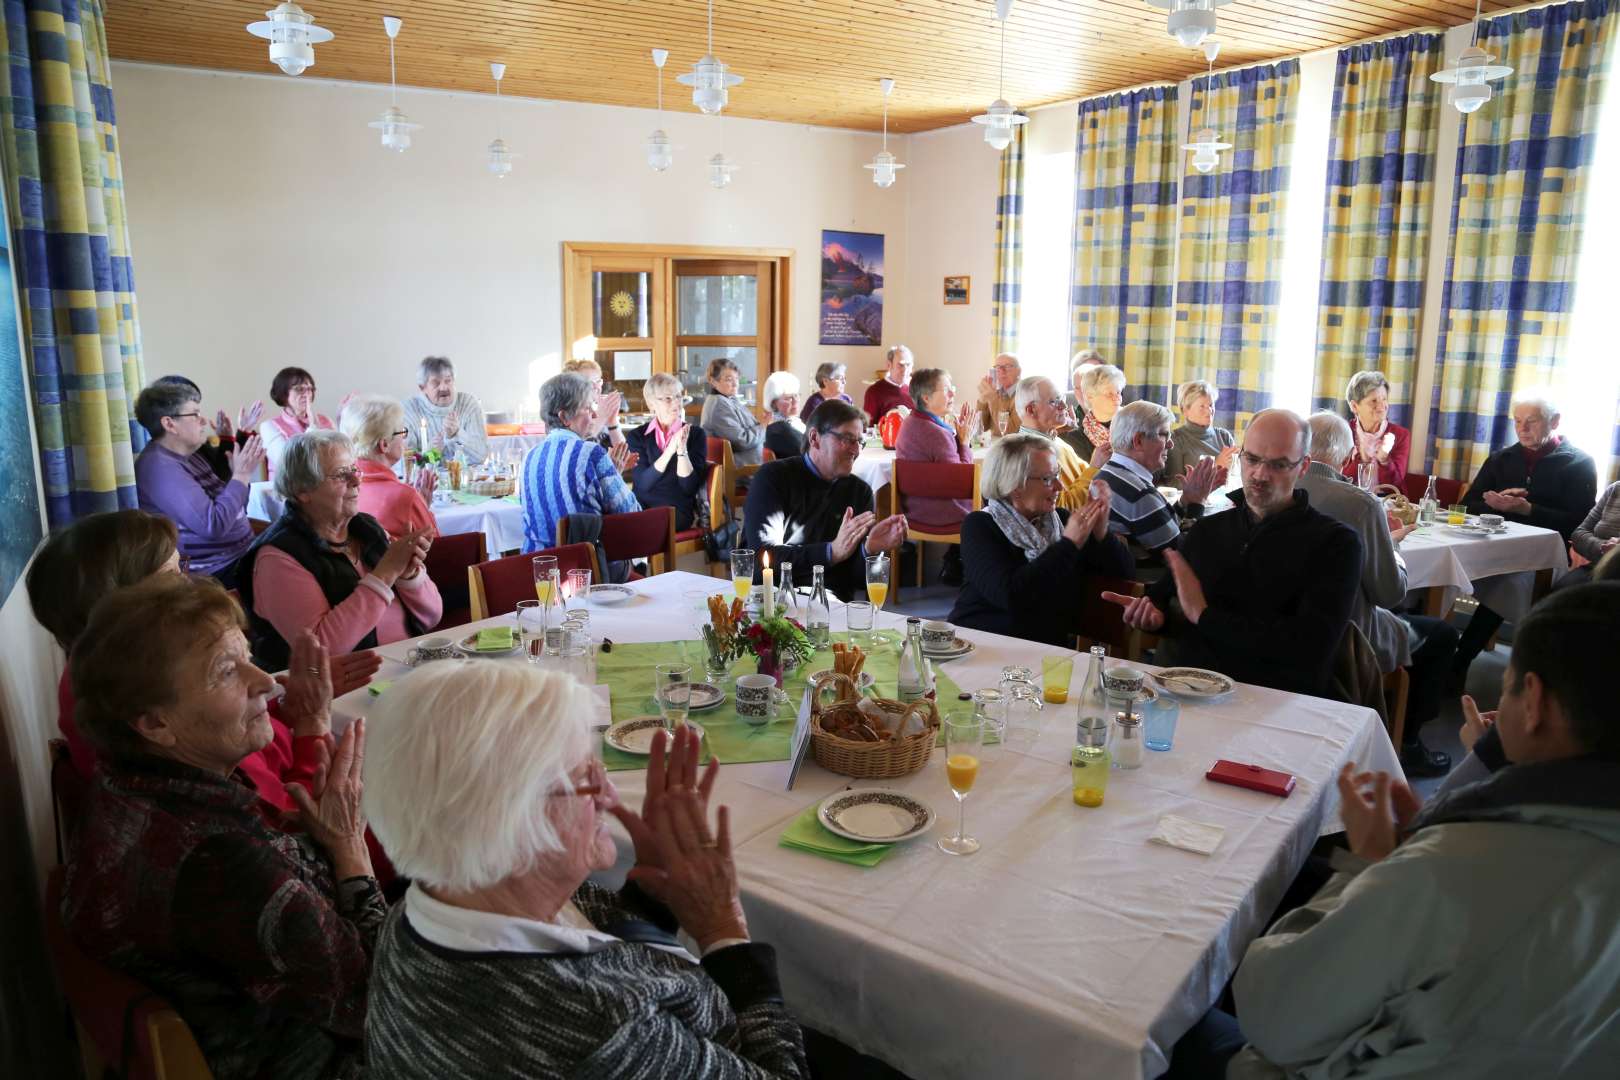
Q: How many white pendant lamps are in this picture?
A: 11